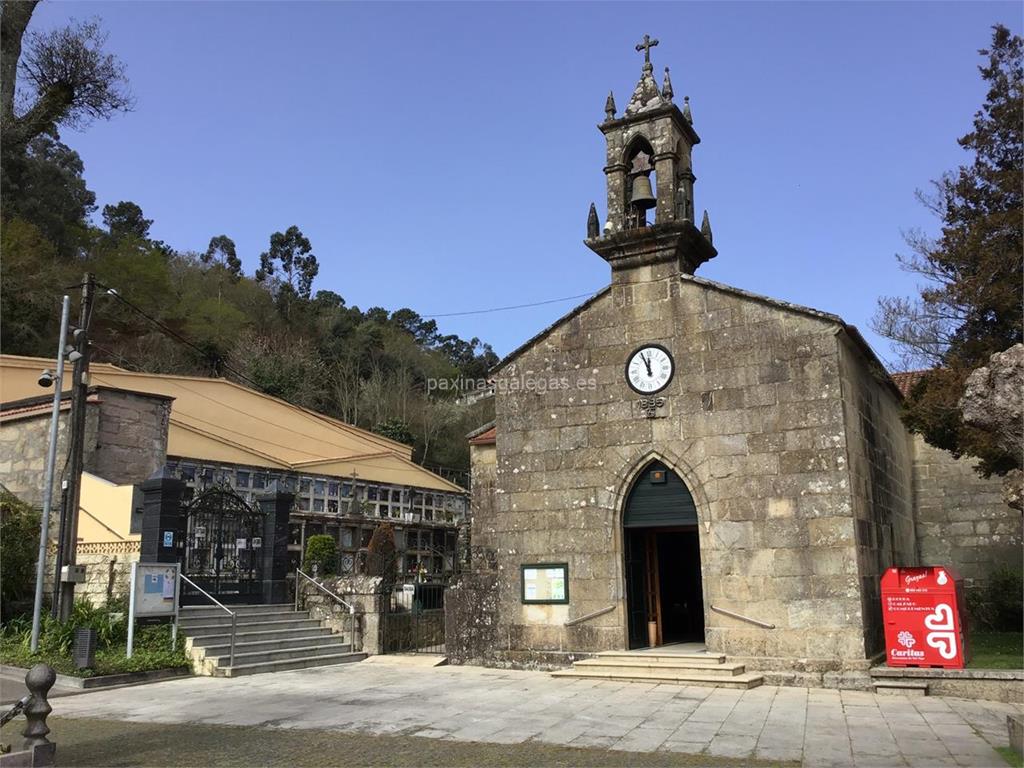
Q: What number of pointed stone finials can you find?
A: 5